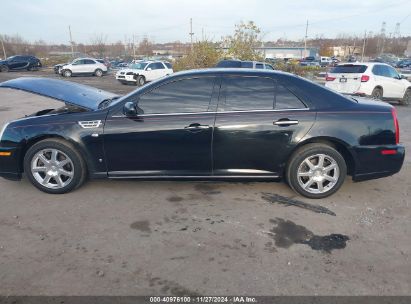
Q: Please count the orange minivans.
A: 0